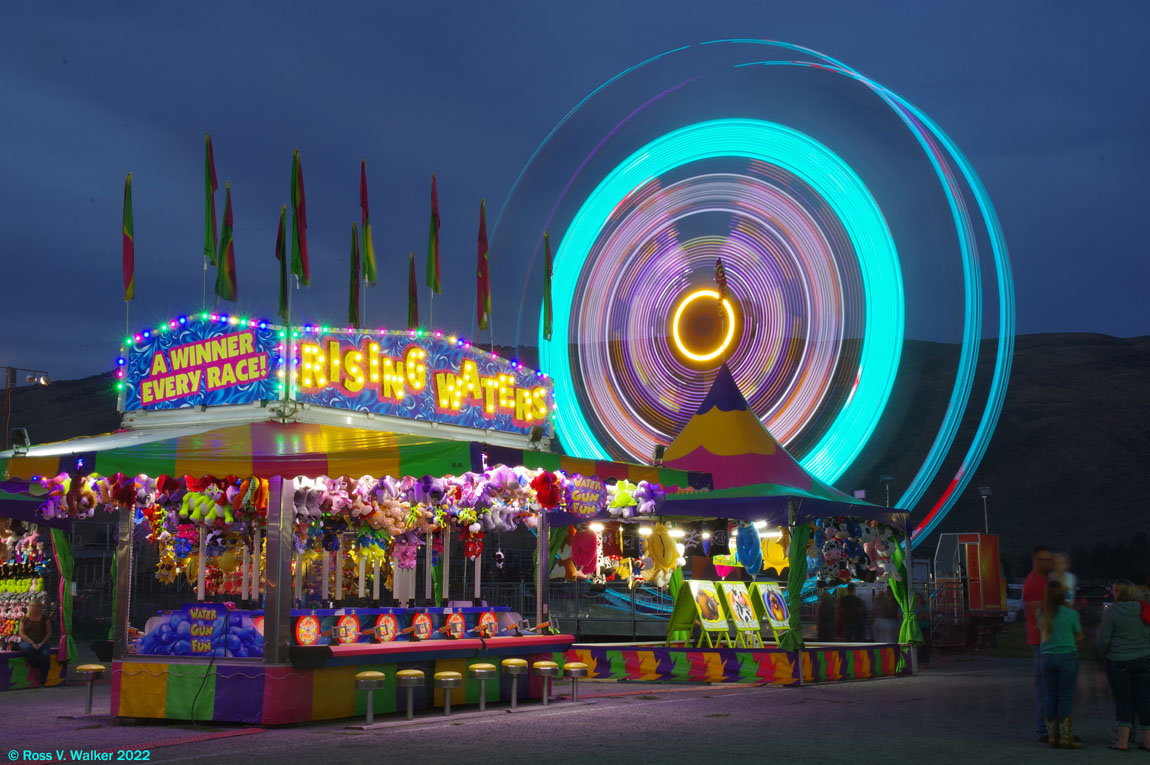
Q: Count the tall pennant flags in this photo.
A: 11